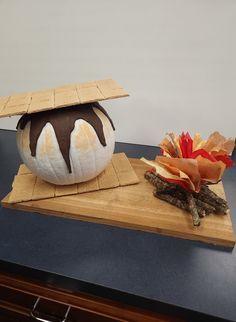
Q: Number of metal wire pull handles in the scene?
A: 1